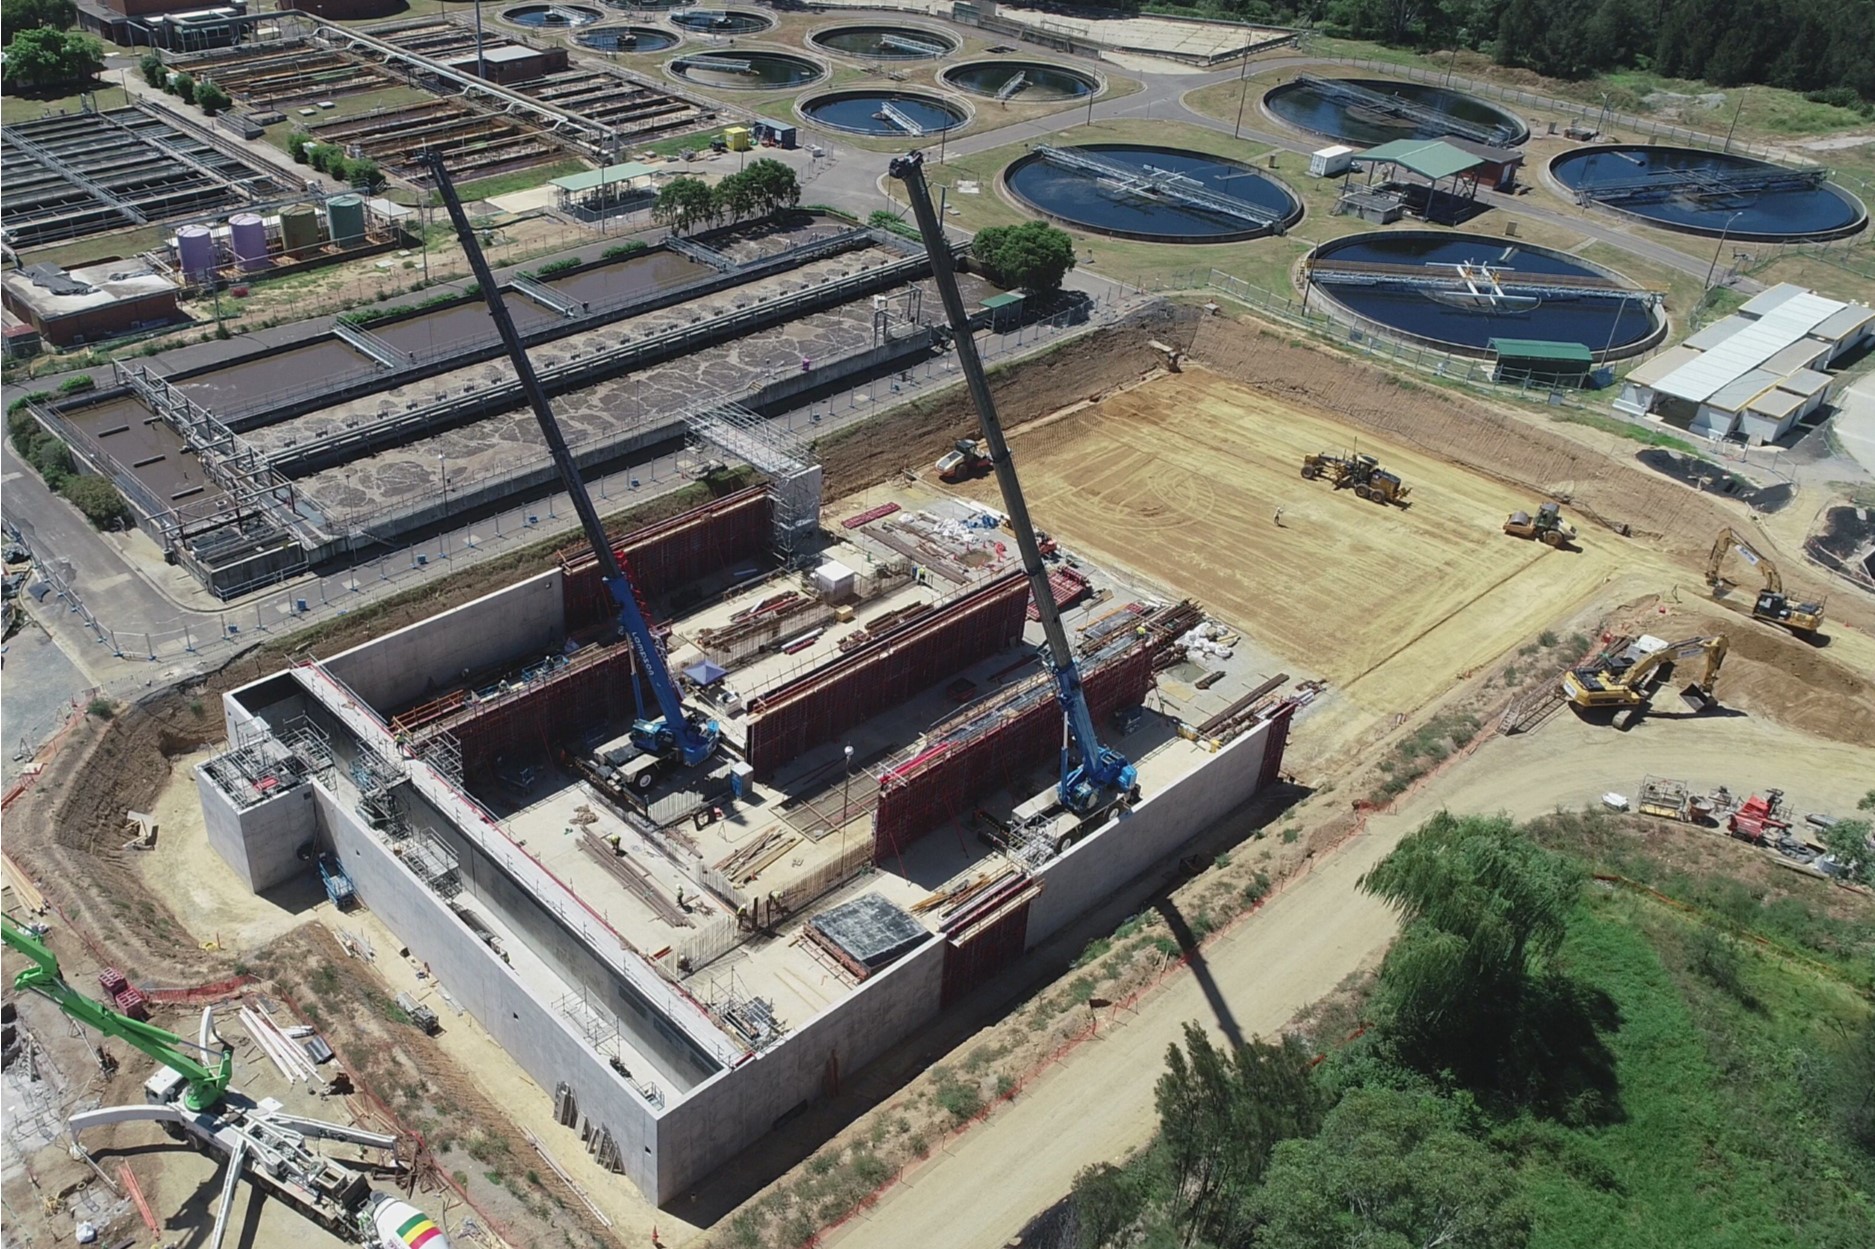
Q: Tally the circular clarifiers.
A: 12